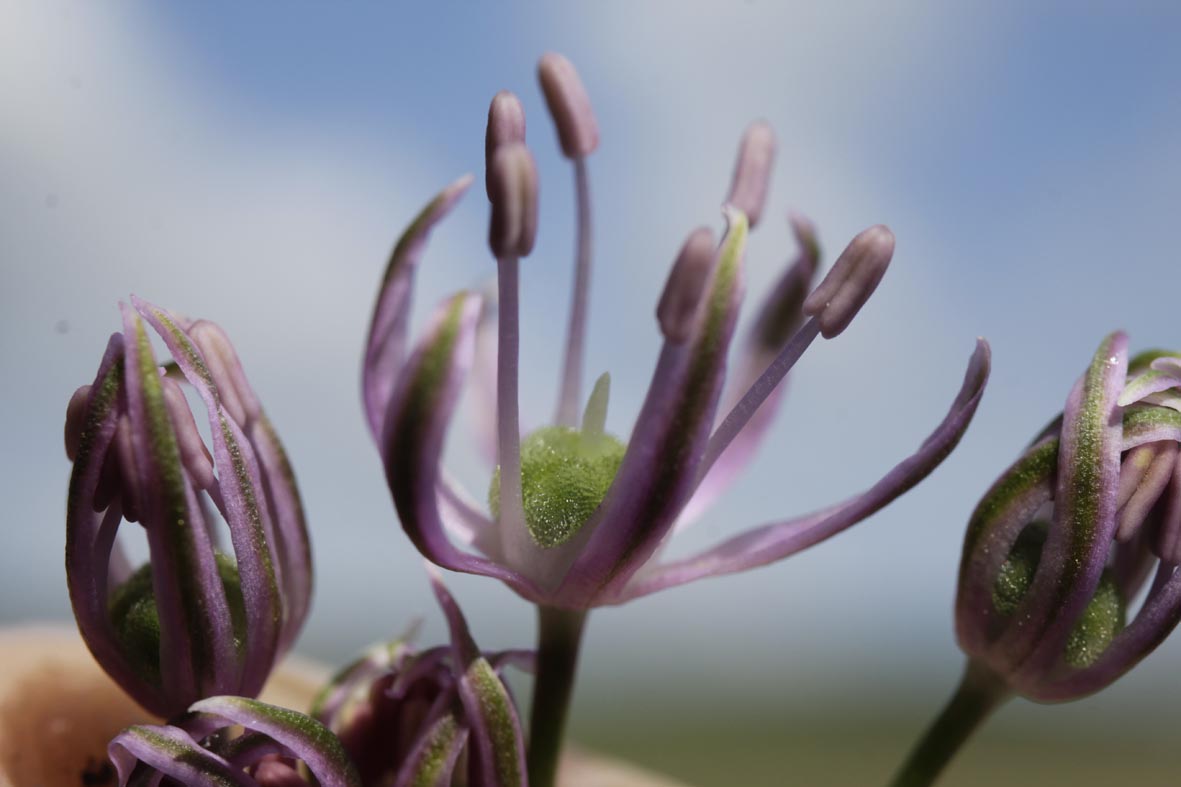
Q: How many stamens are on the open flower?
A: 6